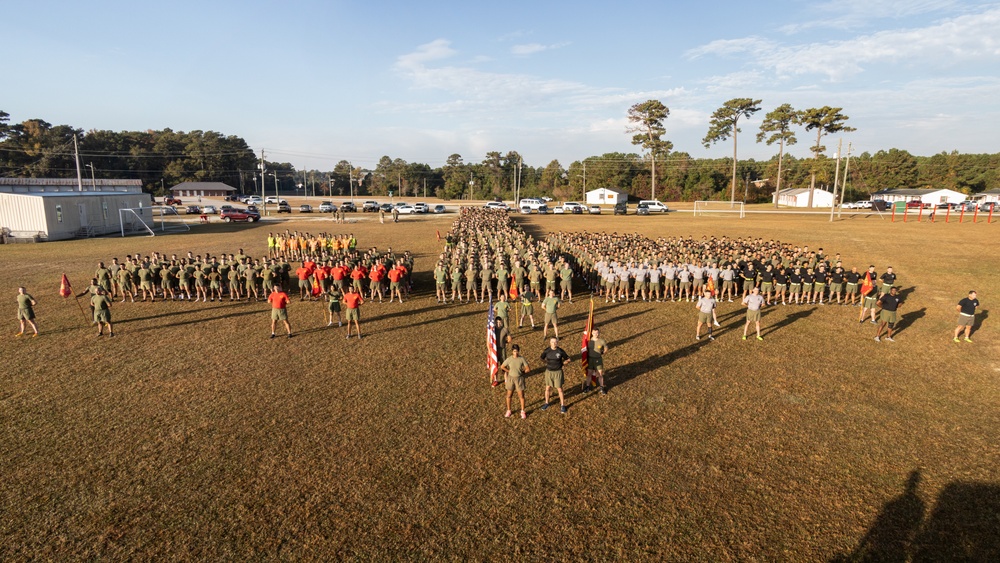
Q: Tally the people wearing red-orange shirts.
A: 14